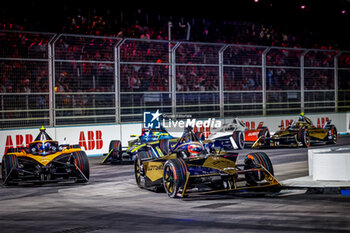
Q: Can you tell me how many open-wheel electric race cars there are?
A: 5